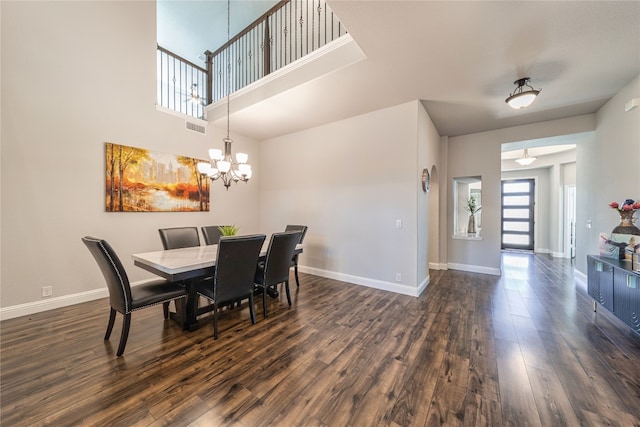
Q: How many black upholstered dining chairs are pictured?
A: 6